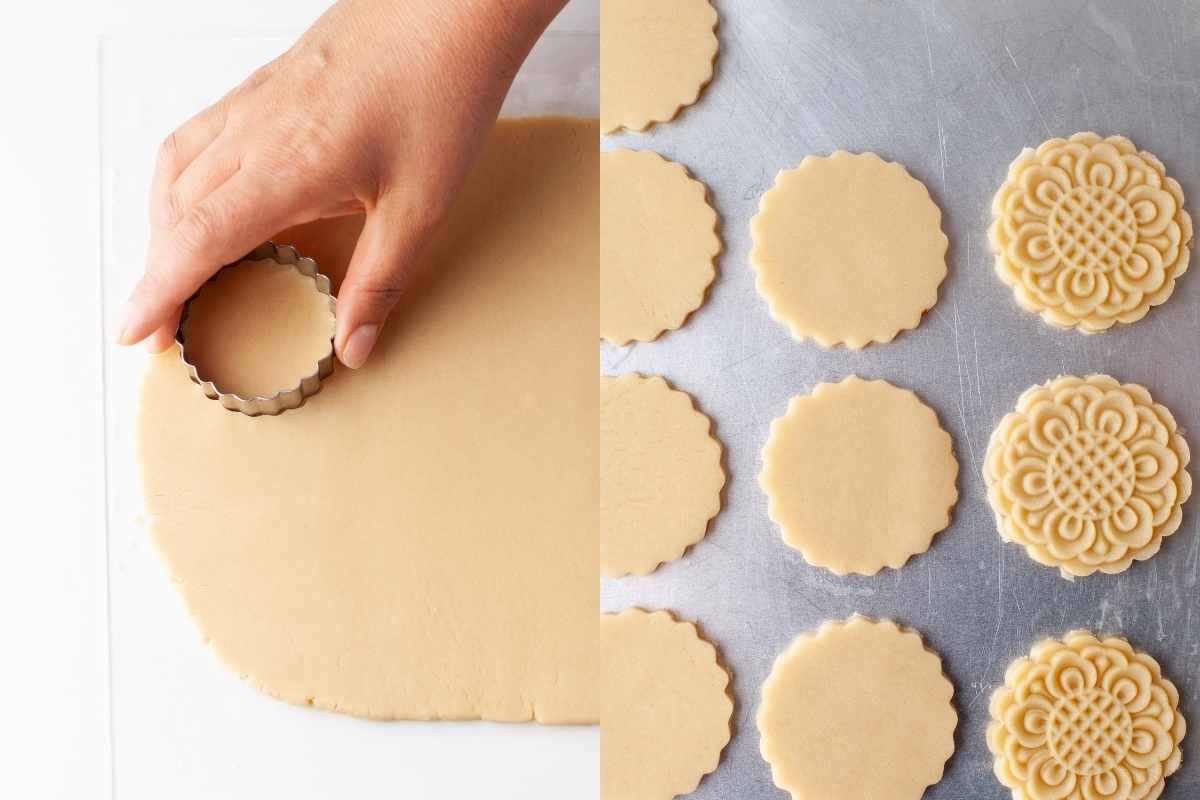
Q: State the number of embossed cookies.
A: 3